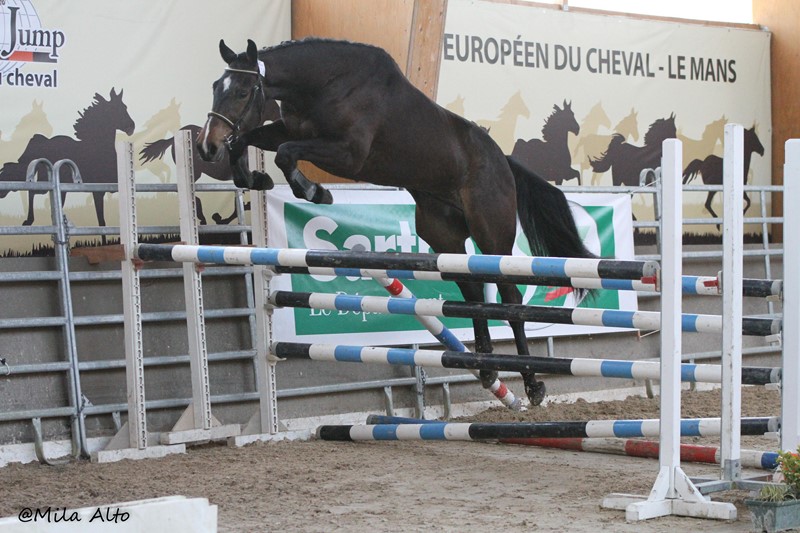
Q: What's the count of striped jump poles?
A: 7